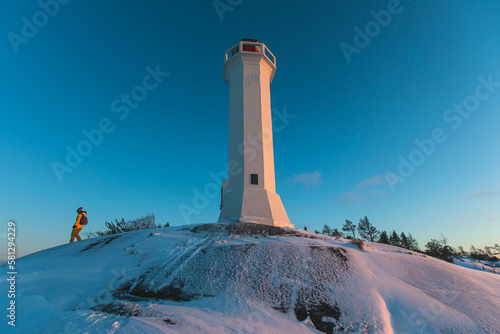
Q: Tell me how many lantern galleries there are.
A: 1